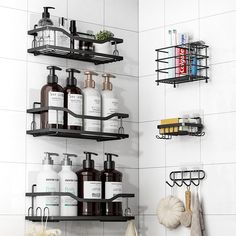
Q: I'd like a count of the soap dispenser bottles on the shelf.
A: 9